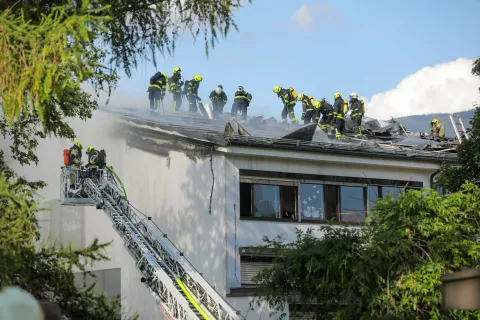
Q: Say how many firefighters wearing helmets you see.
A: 13